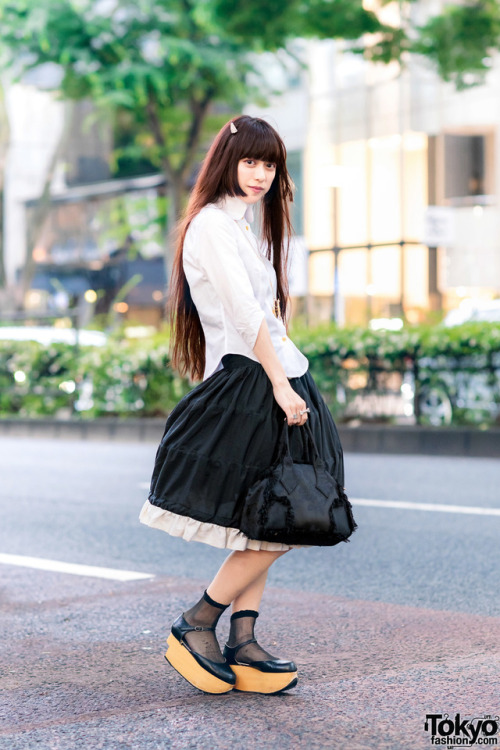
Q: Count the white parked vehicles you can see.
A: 2